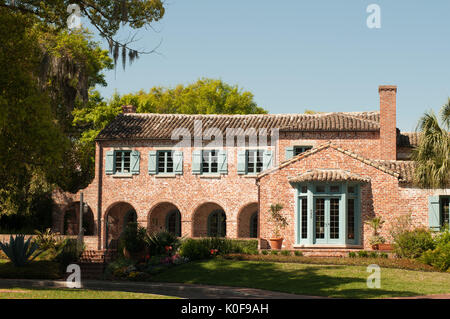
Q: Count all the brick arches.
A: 5